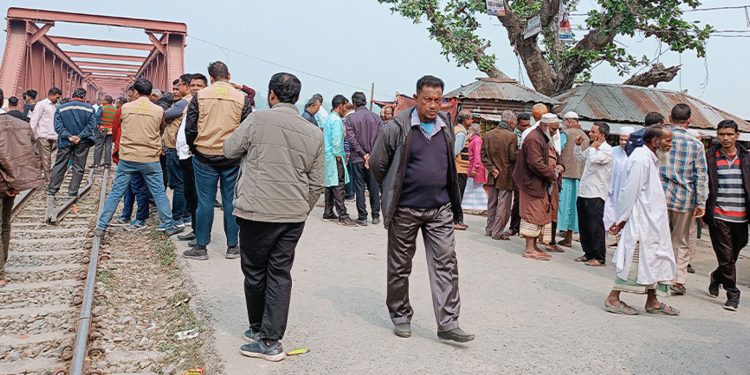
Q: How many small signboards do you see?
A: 3